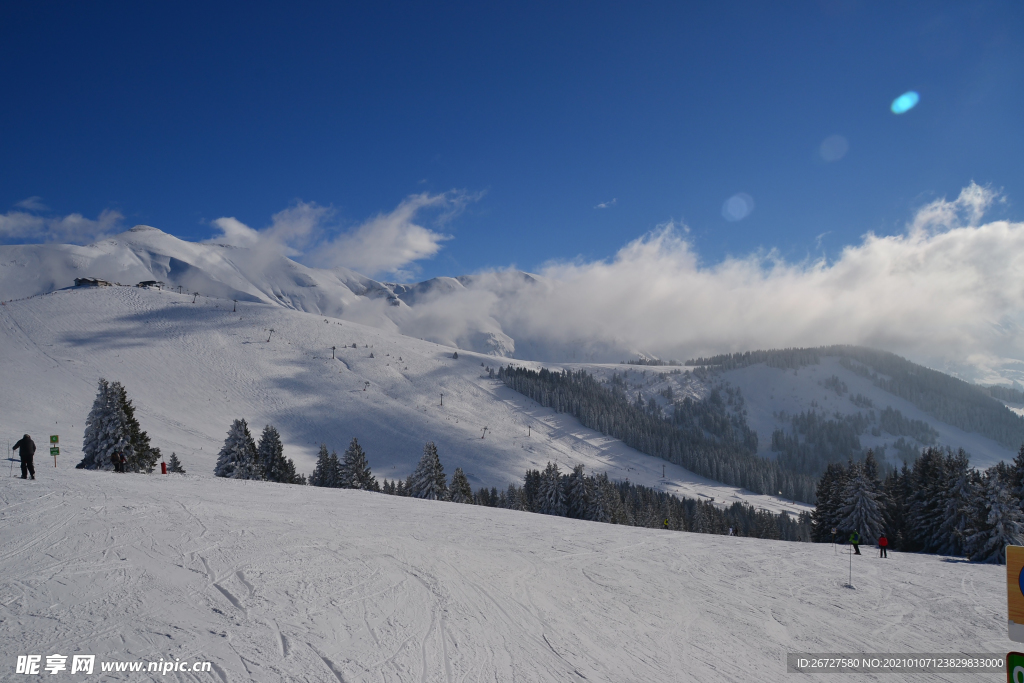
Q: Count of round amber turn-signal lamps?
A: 0